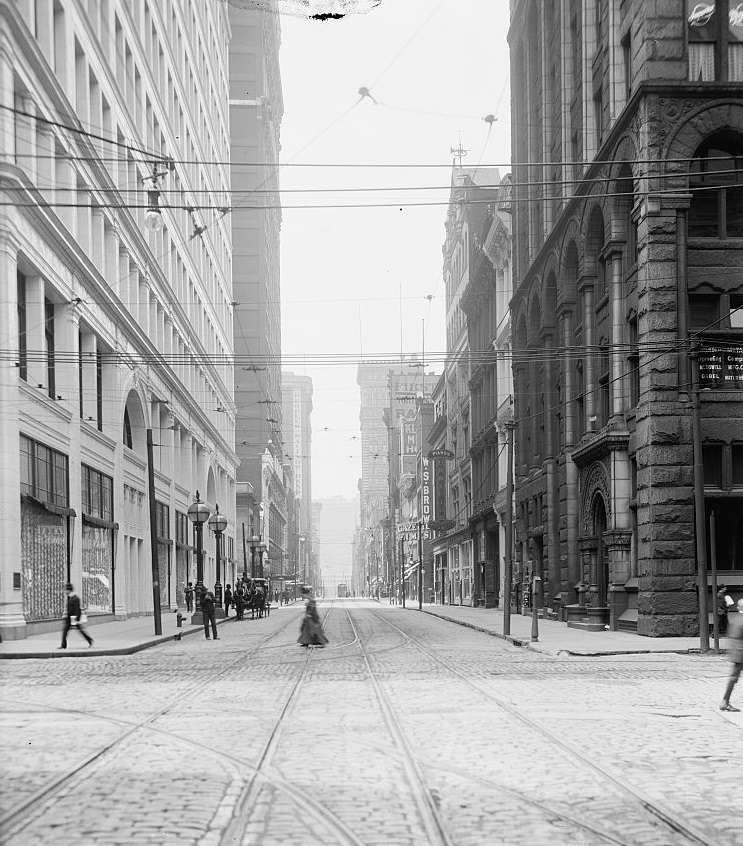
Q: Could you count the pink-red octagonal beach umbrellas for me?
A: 0